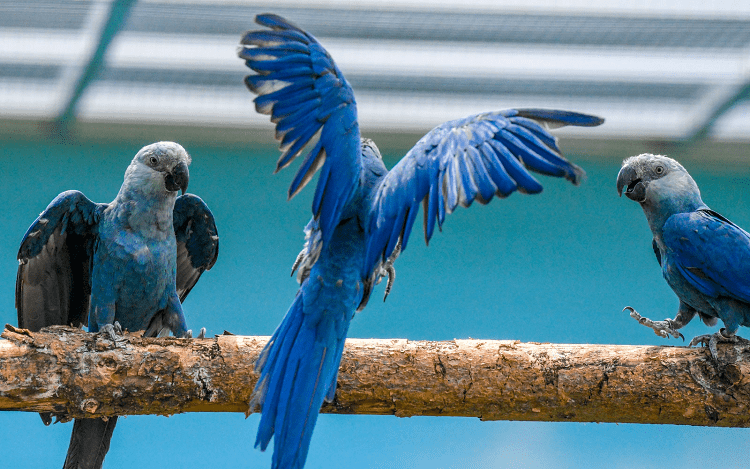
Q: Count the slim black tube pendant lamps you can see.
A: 0